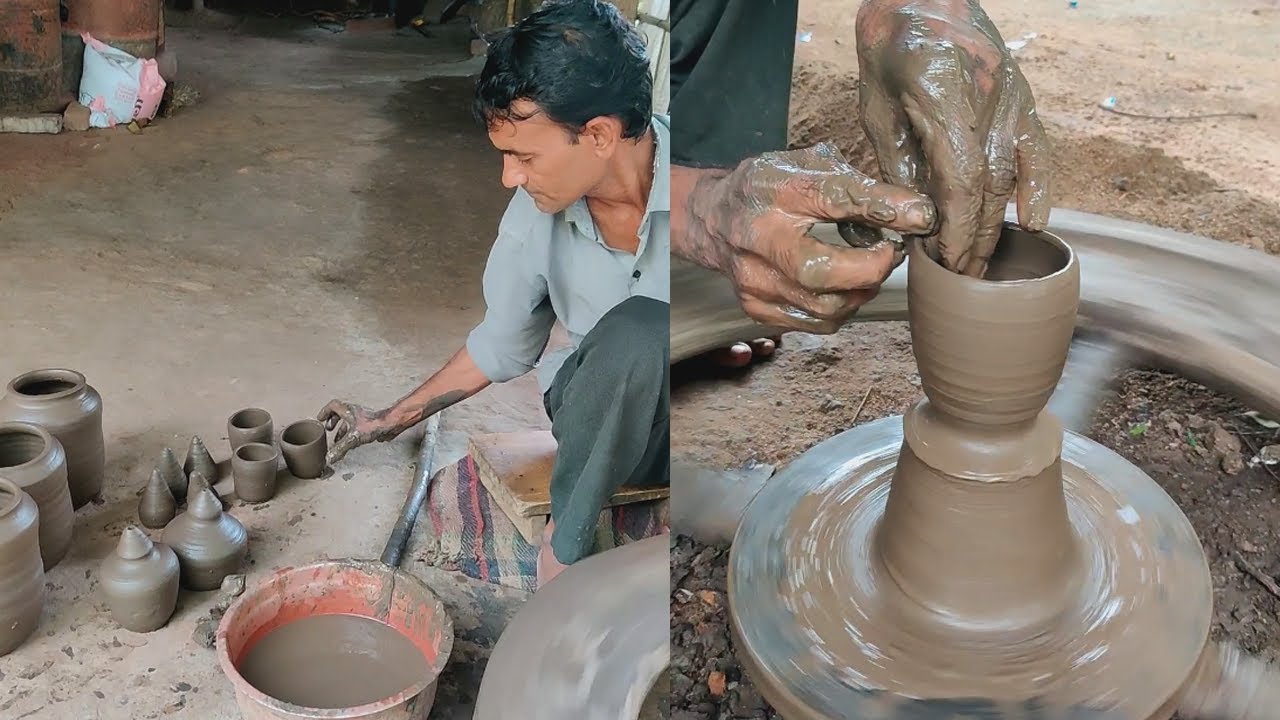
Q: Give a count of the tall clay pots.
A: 3